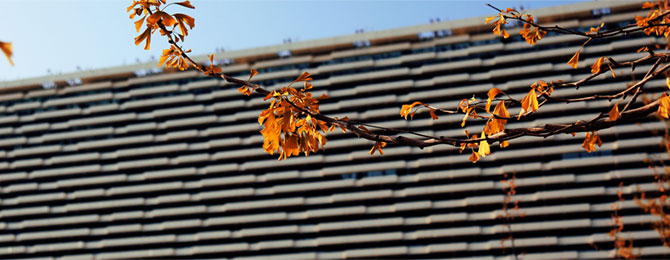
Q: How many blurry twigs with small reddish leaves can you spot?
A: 3